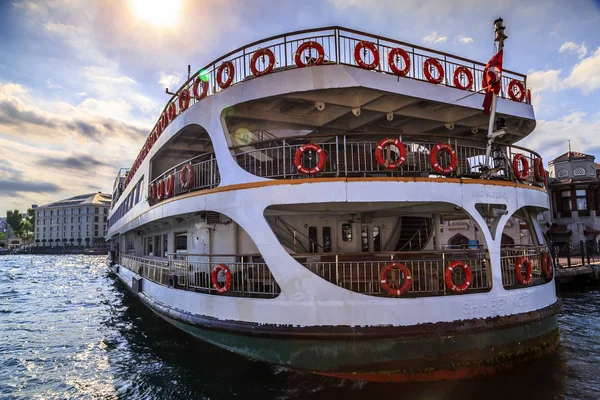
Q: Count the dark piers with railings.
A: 1